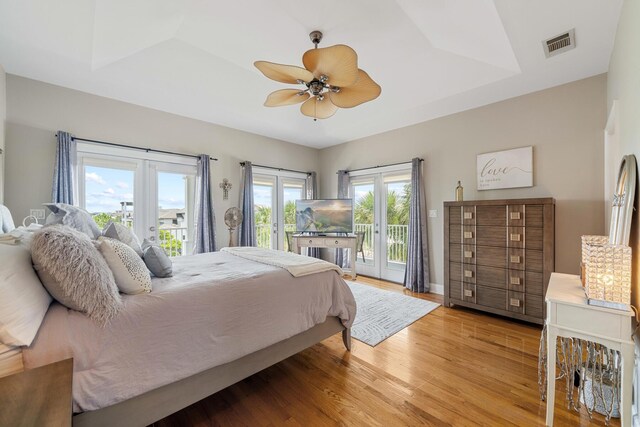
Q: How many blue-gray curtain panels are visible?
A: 6